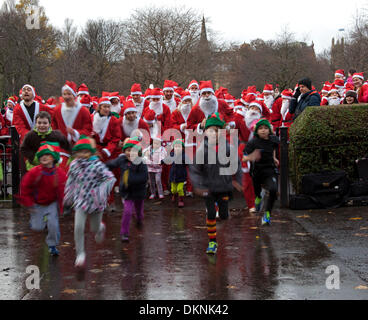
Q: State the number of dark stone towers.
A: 2